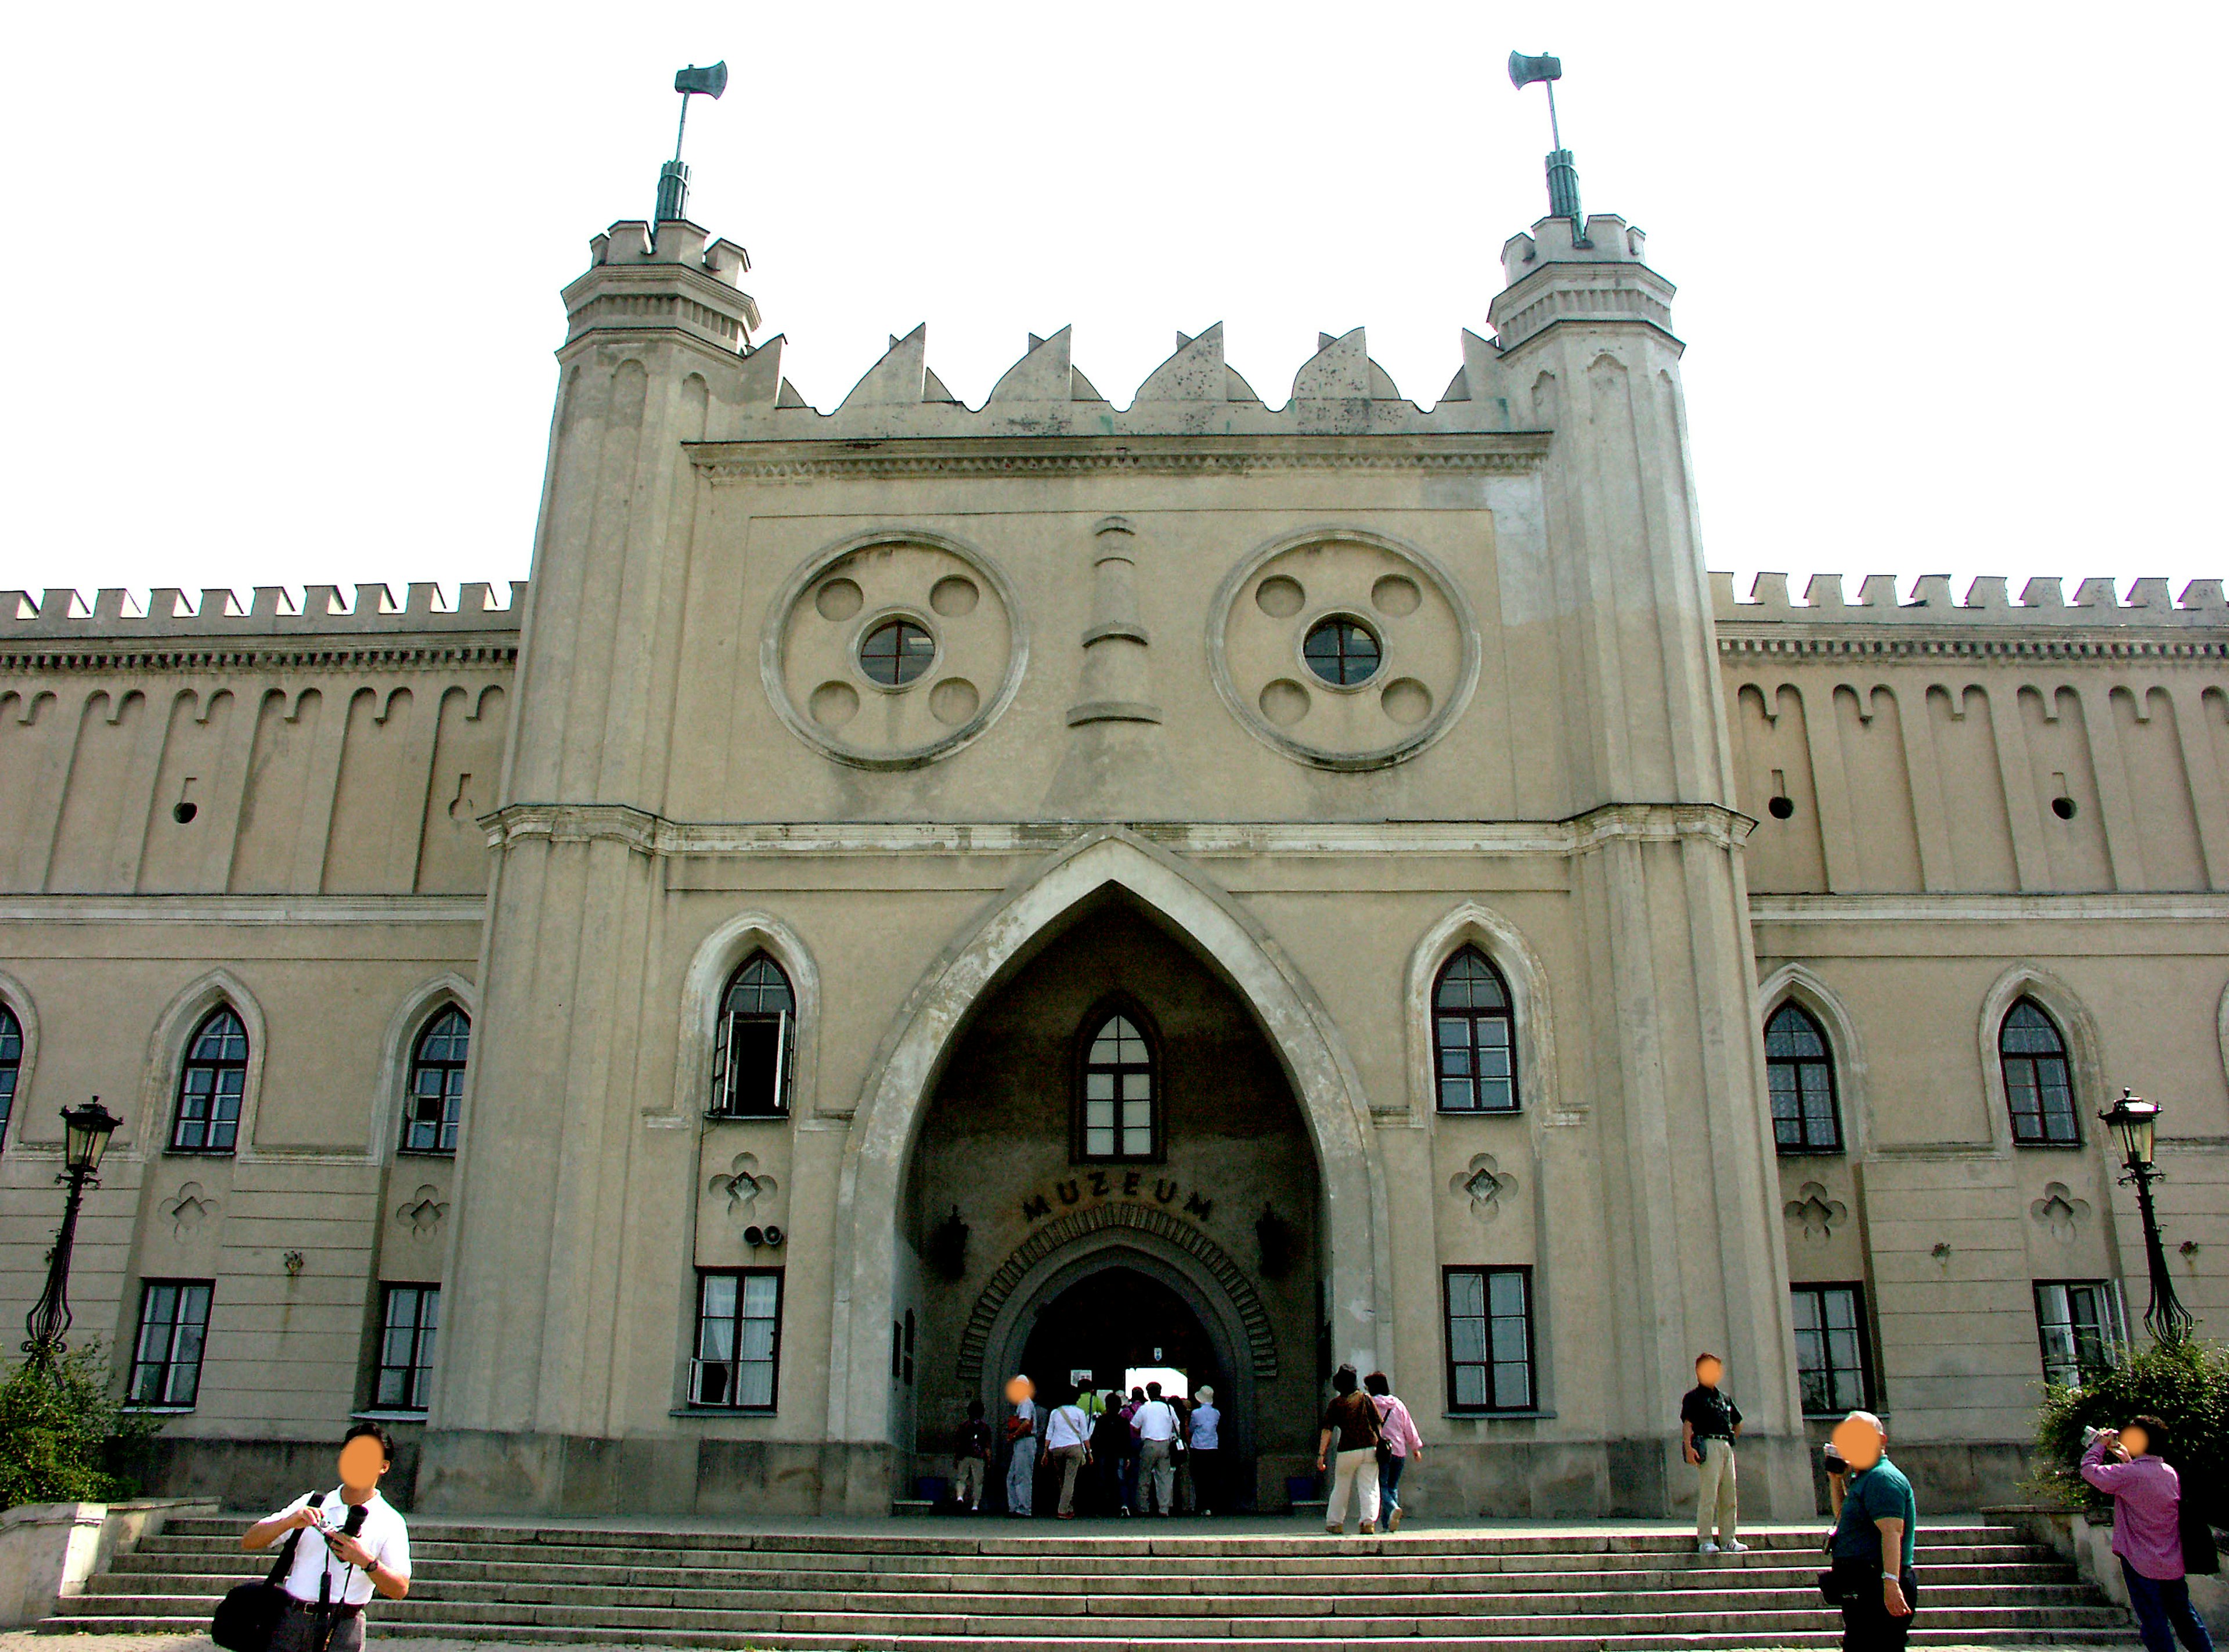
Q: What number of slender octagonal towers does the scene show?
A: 2